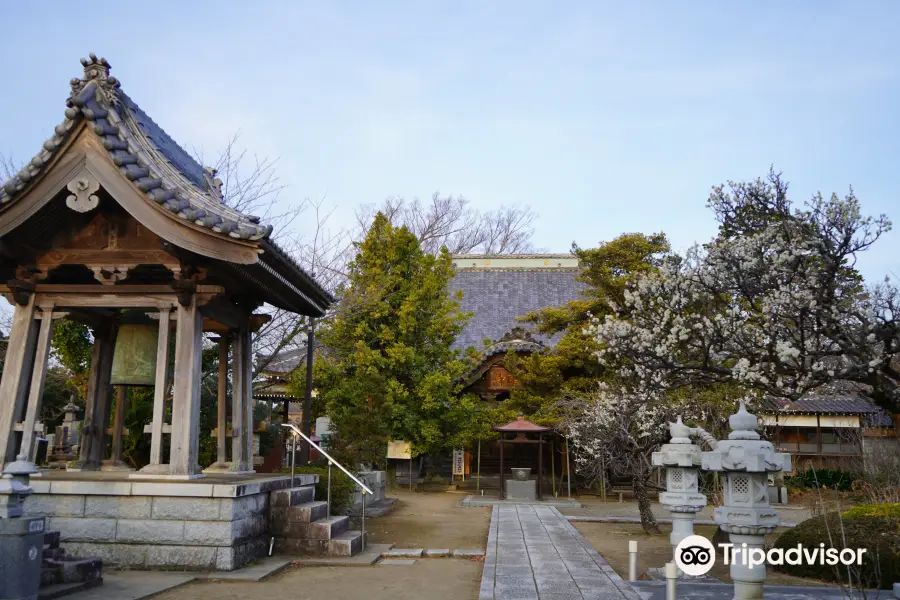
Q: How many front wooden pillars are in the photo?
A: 4